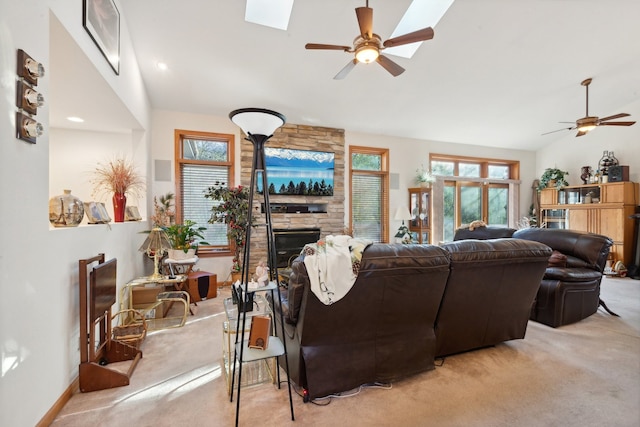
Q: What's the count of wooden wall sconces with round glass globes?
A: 3